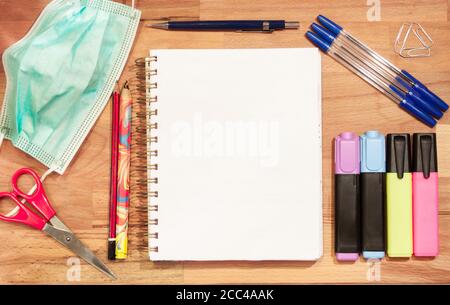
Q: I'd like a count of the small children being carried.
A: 0